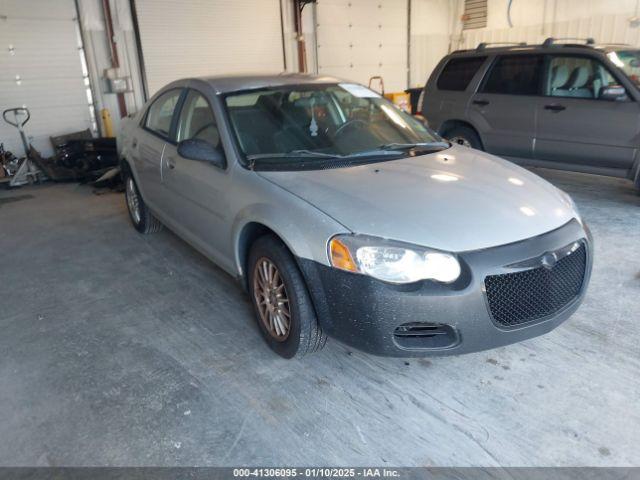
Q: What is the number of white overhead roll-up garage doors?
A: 3